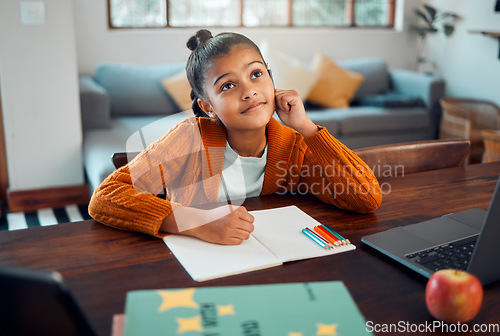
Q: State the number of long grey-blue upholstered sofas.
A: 1